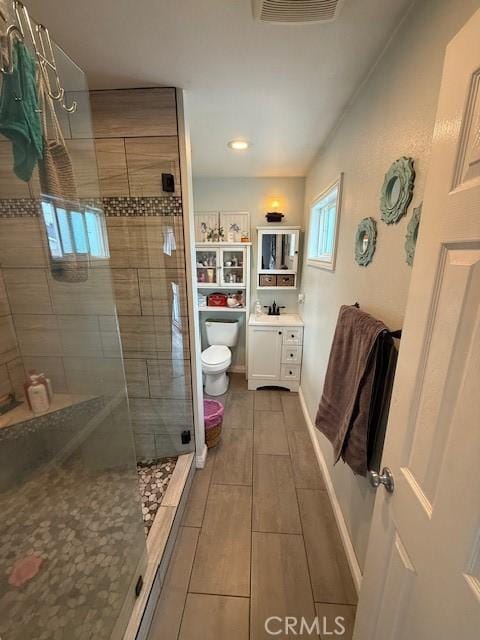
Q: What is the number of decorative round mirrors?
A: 3